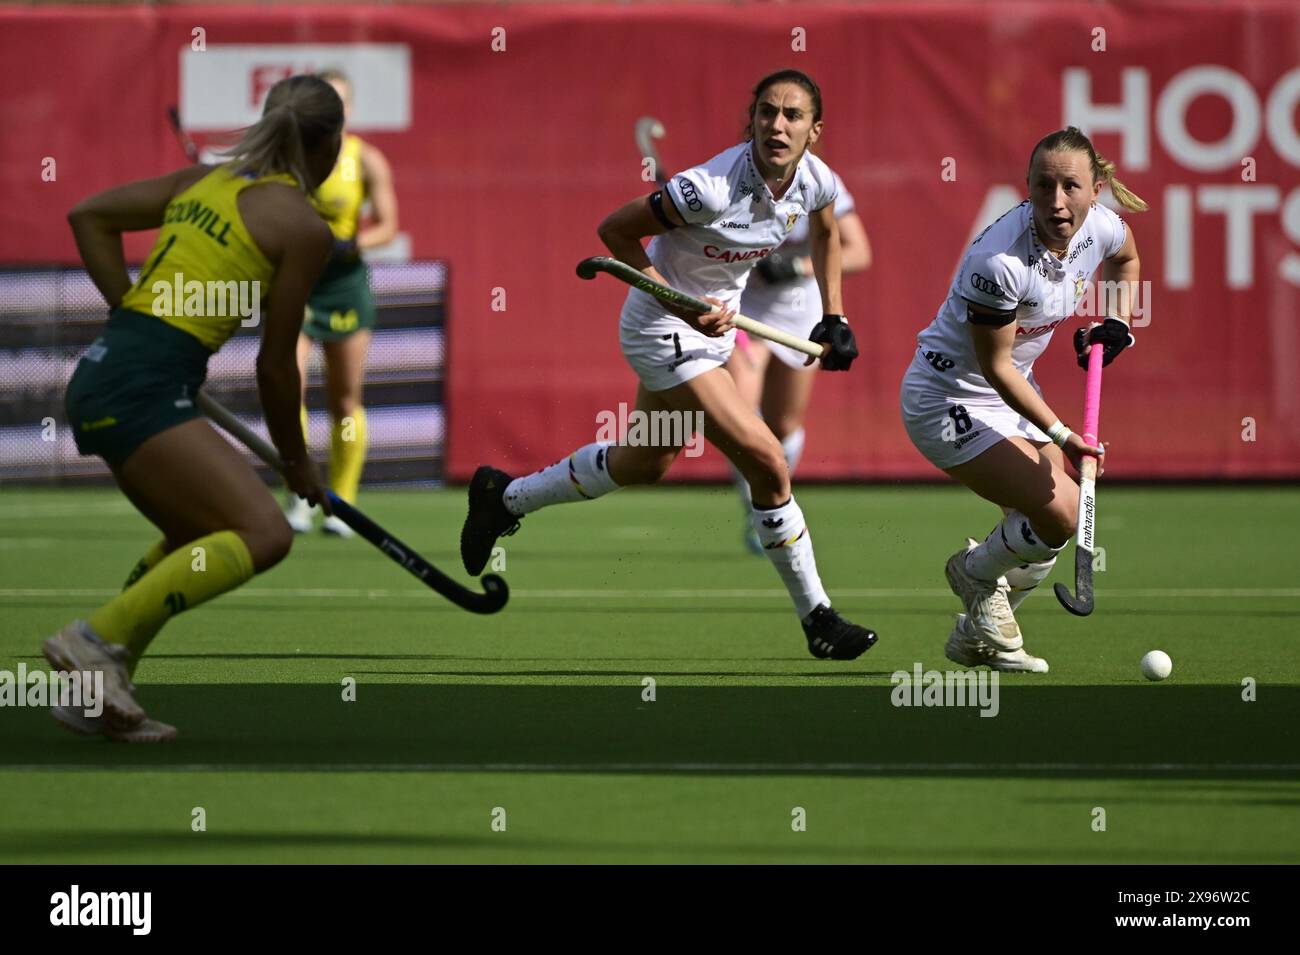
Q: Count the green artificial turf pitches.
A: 1